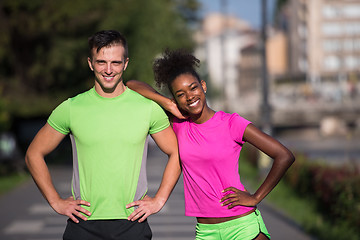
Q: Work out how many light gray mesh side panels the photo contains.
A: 2